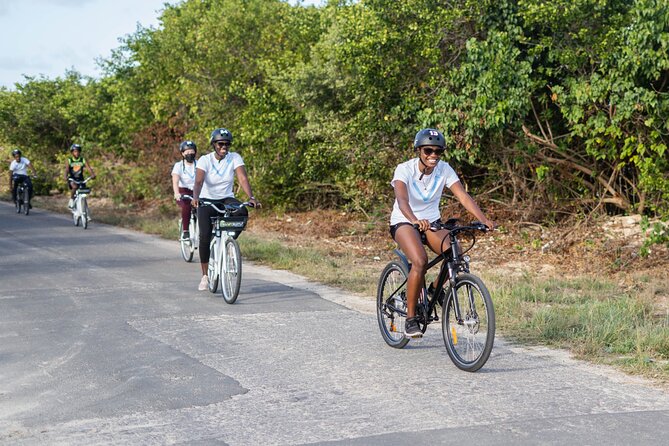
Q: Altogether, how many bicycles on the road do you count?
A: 5